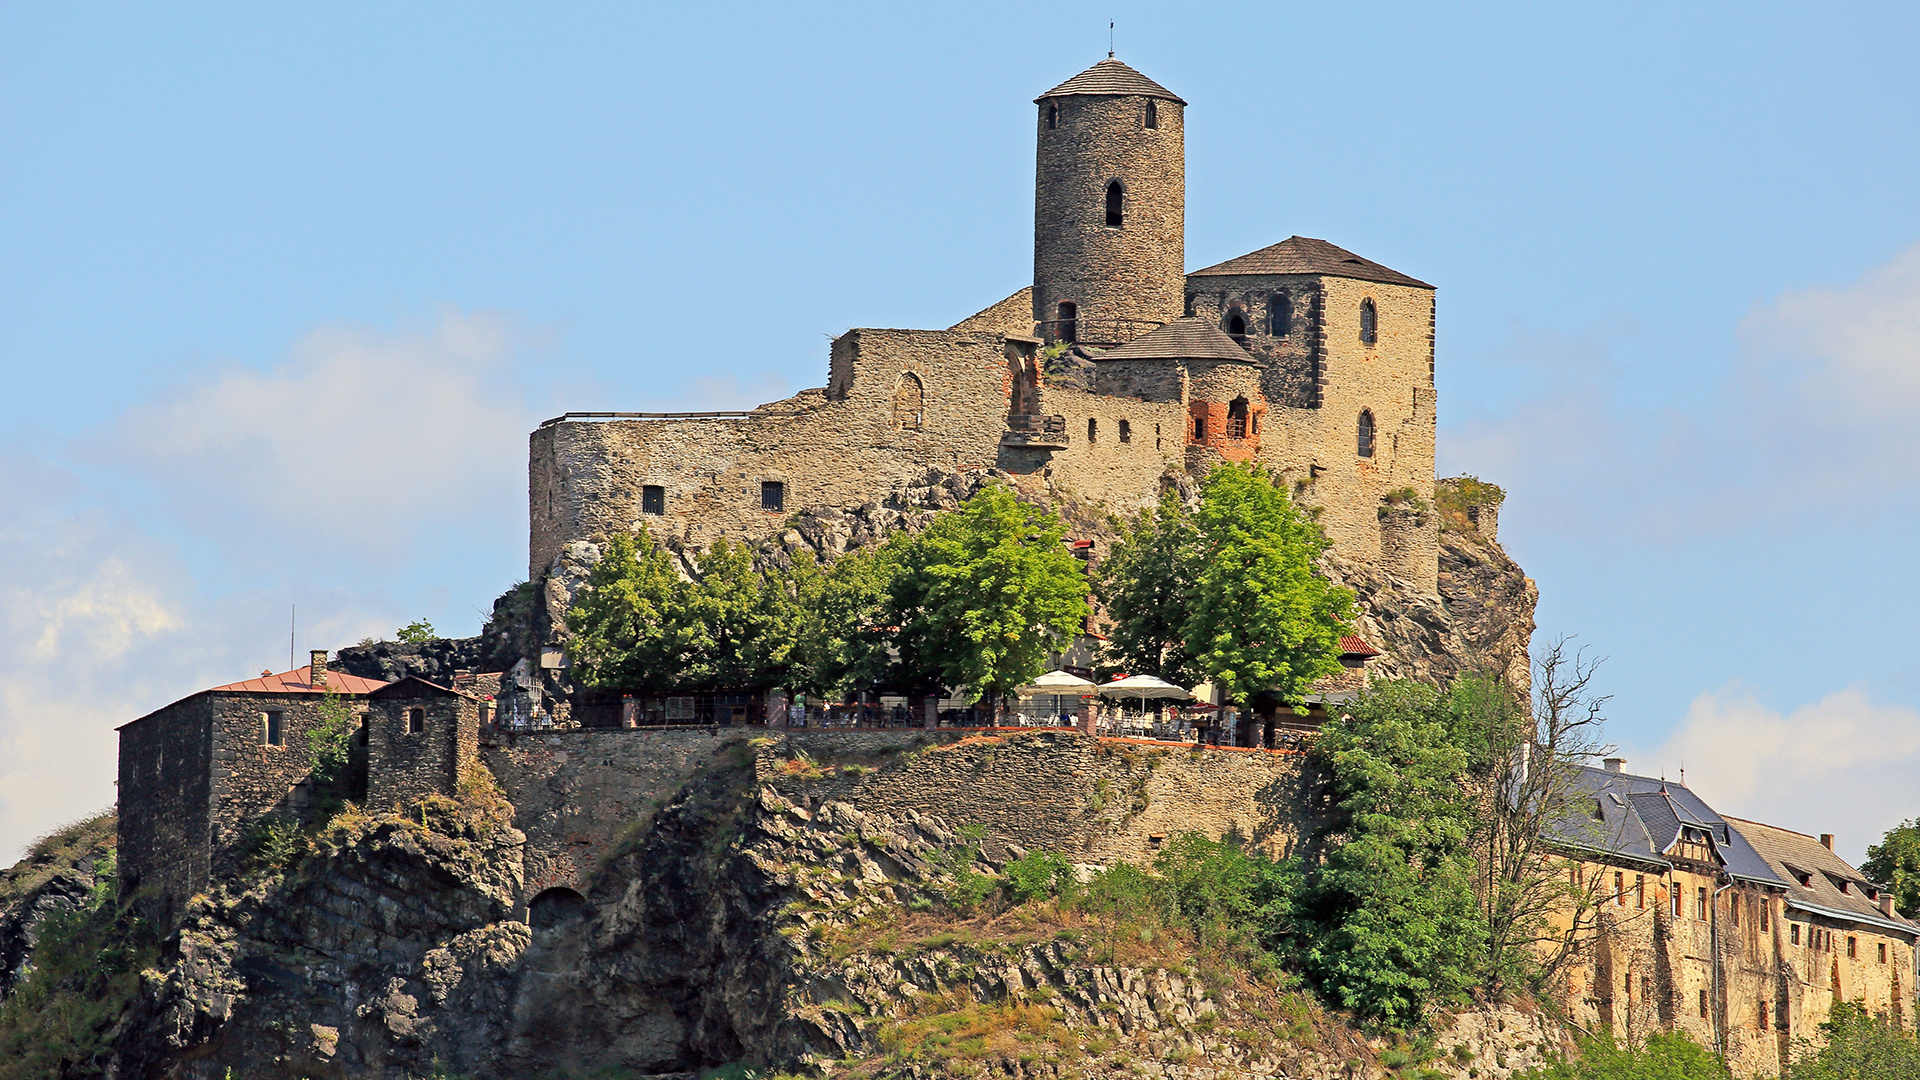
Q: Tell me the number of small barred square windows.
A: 2